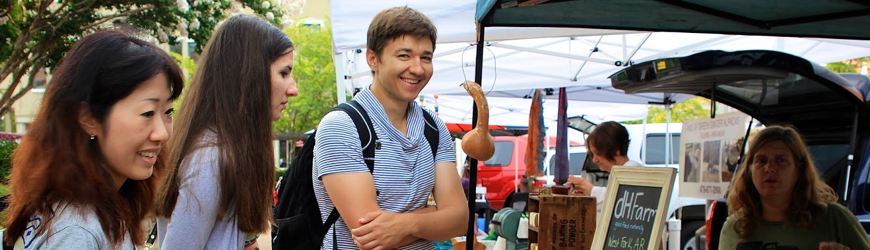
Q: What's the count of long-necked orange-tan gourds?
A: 1